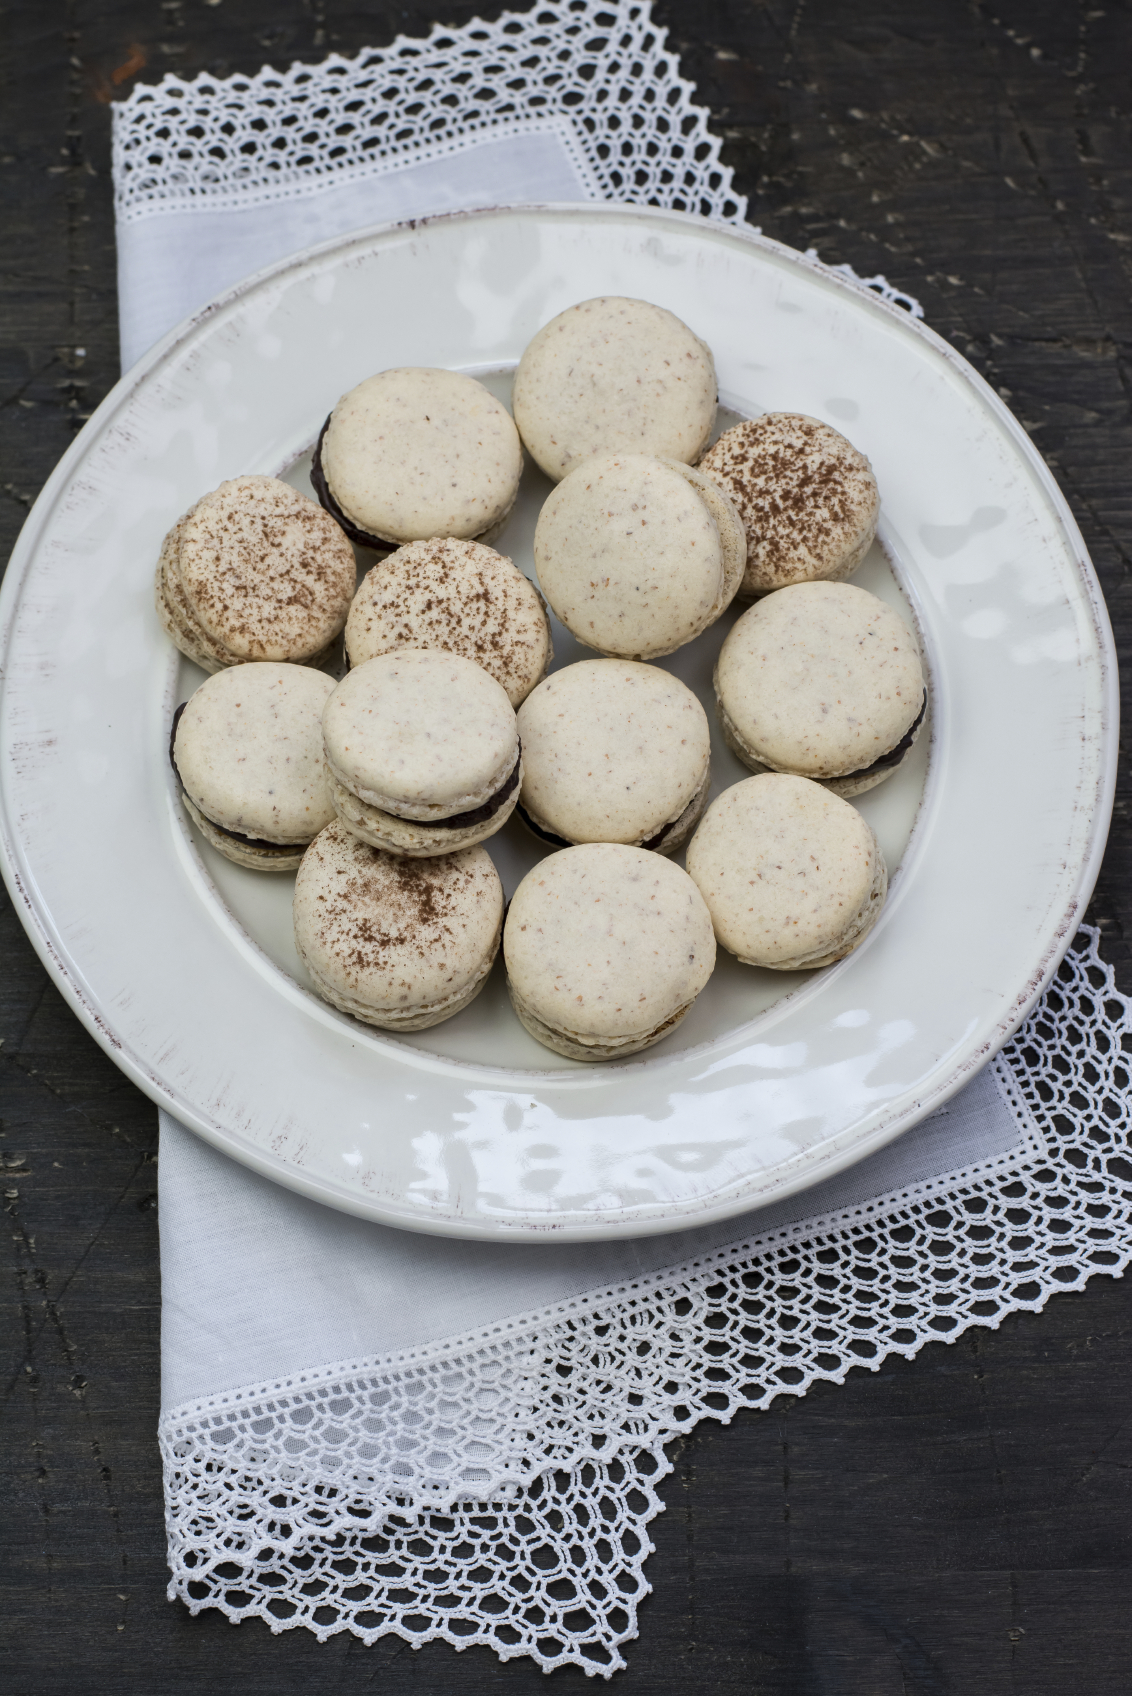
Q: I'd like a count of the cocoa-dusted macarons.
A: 4